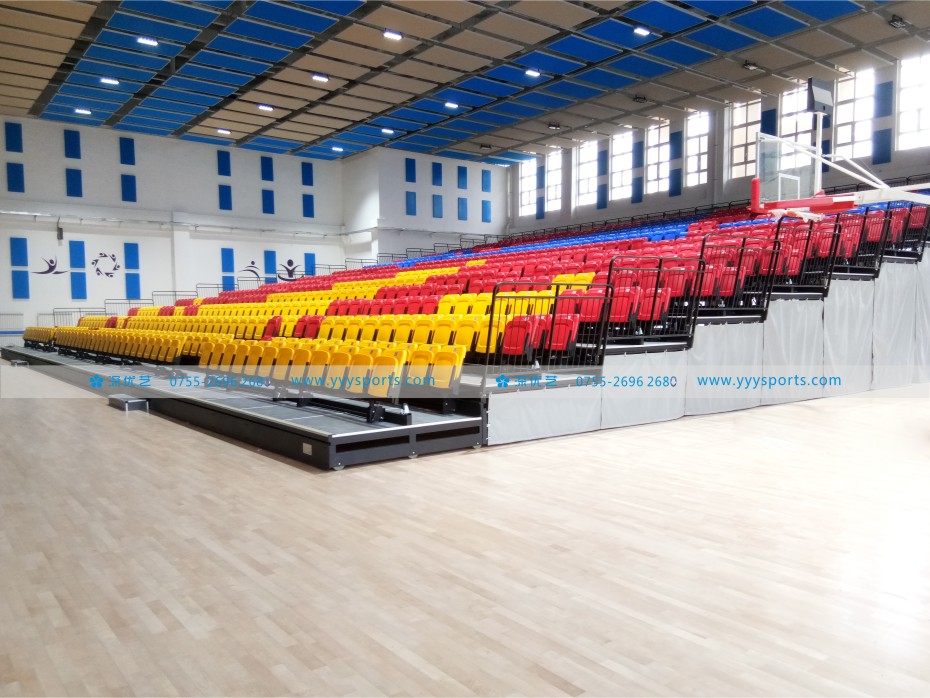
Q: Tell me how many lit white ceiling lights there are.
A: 12